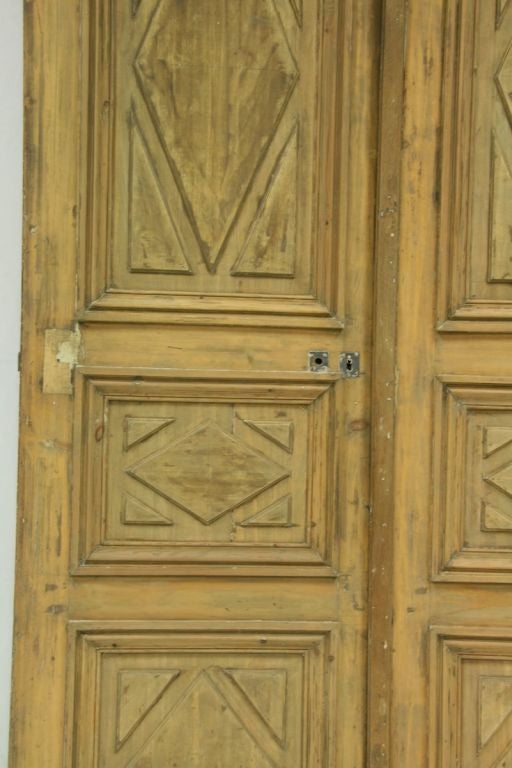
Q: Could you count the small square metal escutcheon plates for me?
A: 2